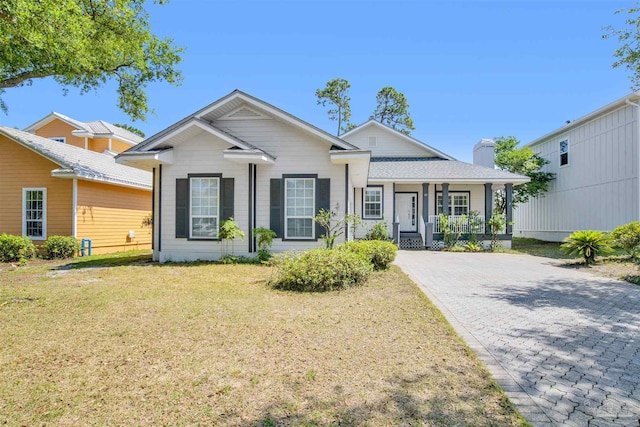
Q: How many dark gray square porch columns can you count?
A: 4